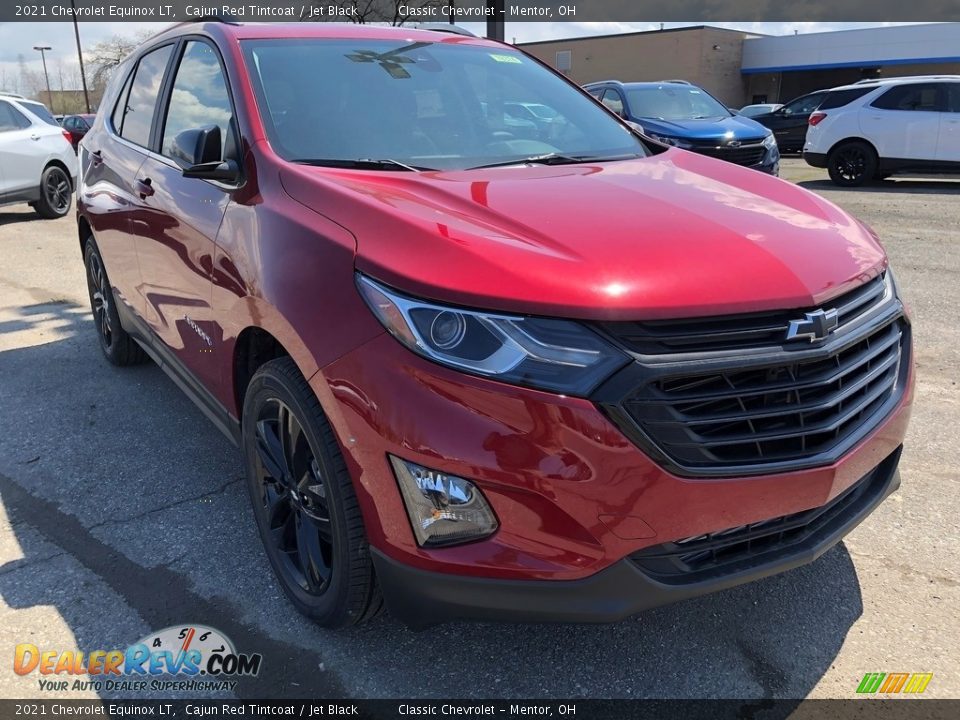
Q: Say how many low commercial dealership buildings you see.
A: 1